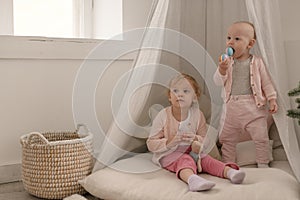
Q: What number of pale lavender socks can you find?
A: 2